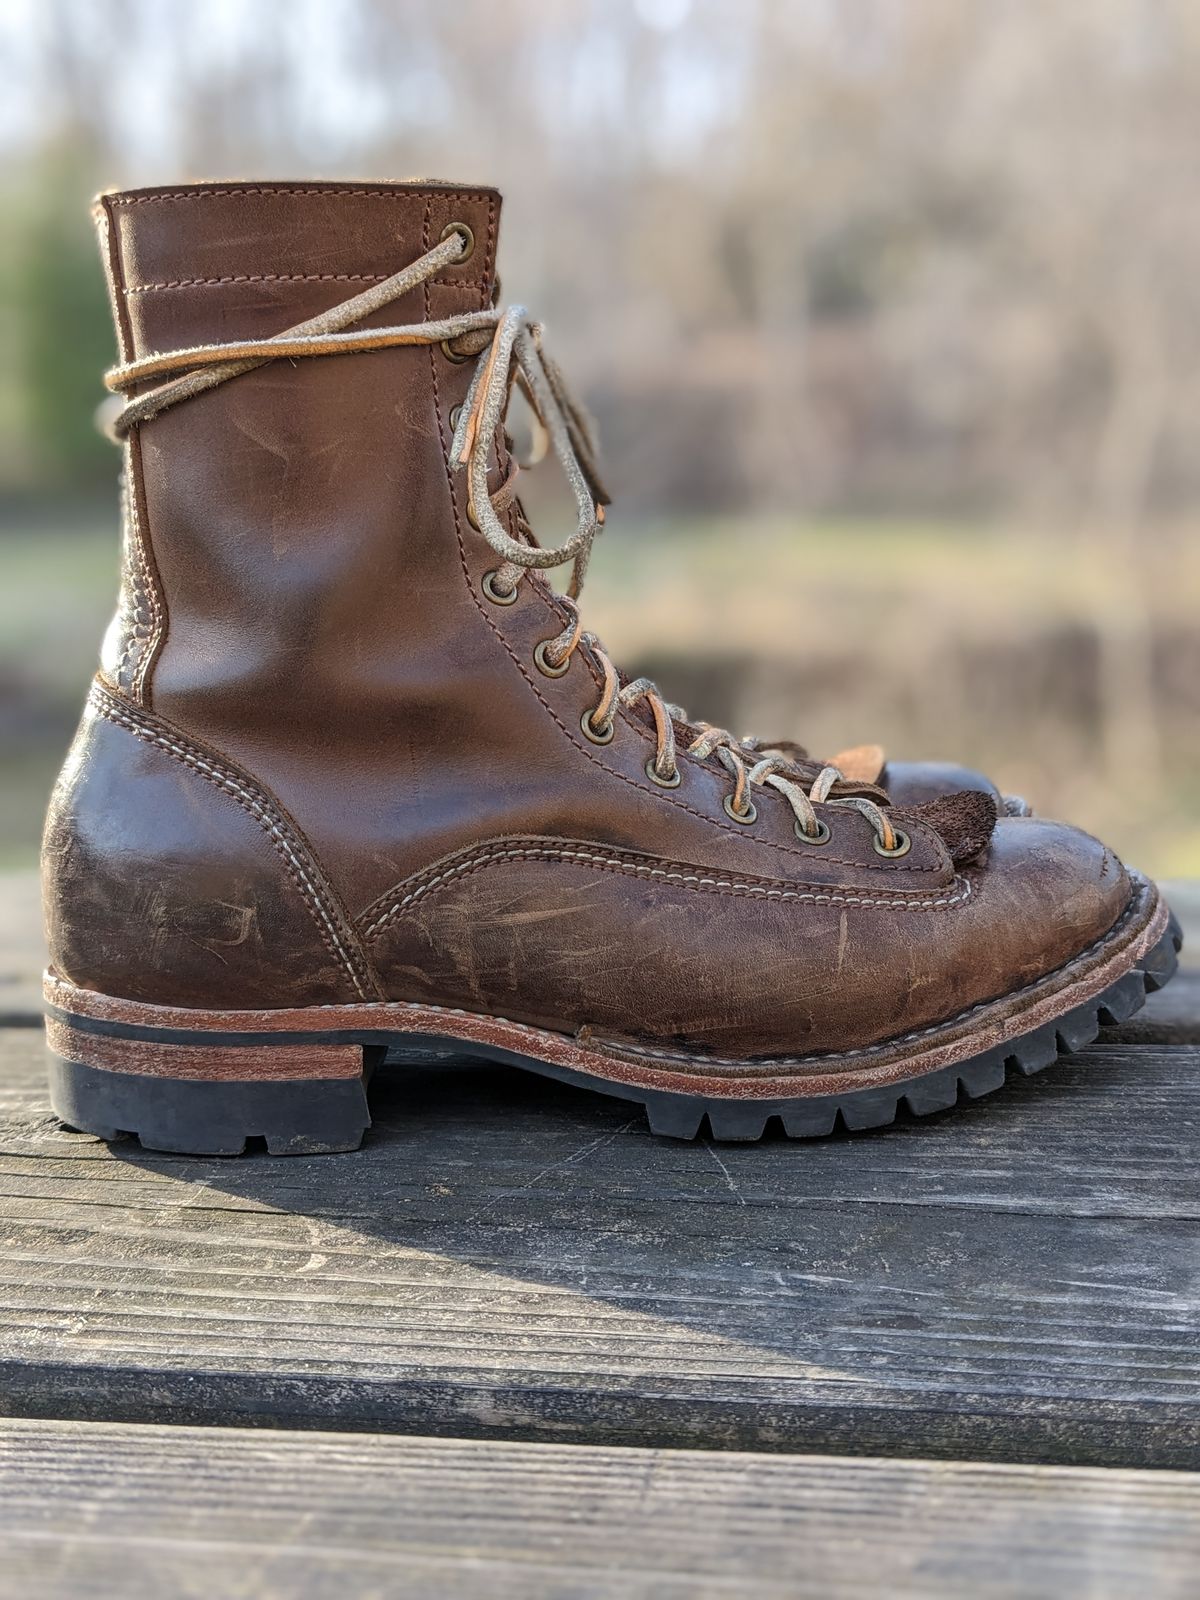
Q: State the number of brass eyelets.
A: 11